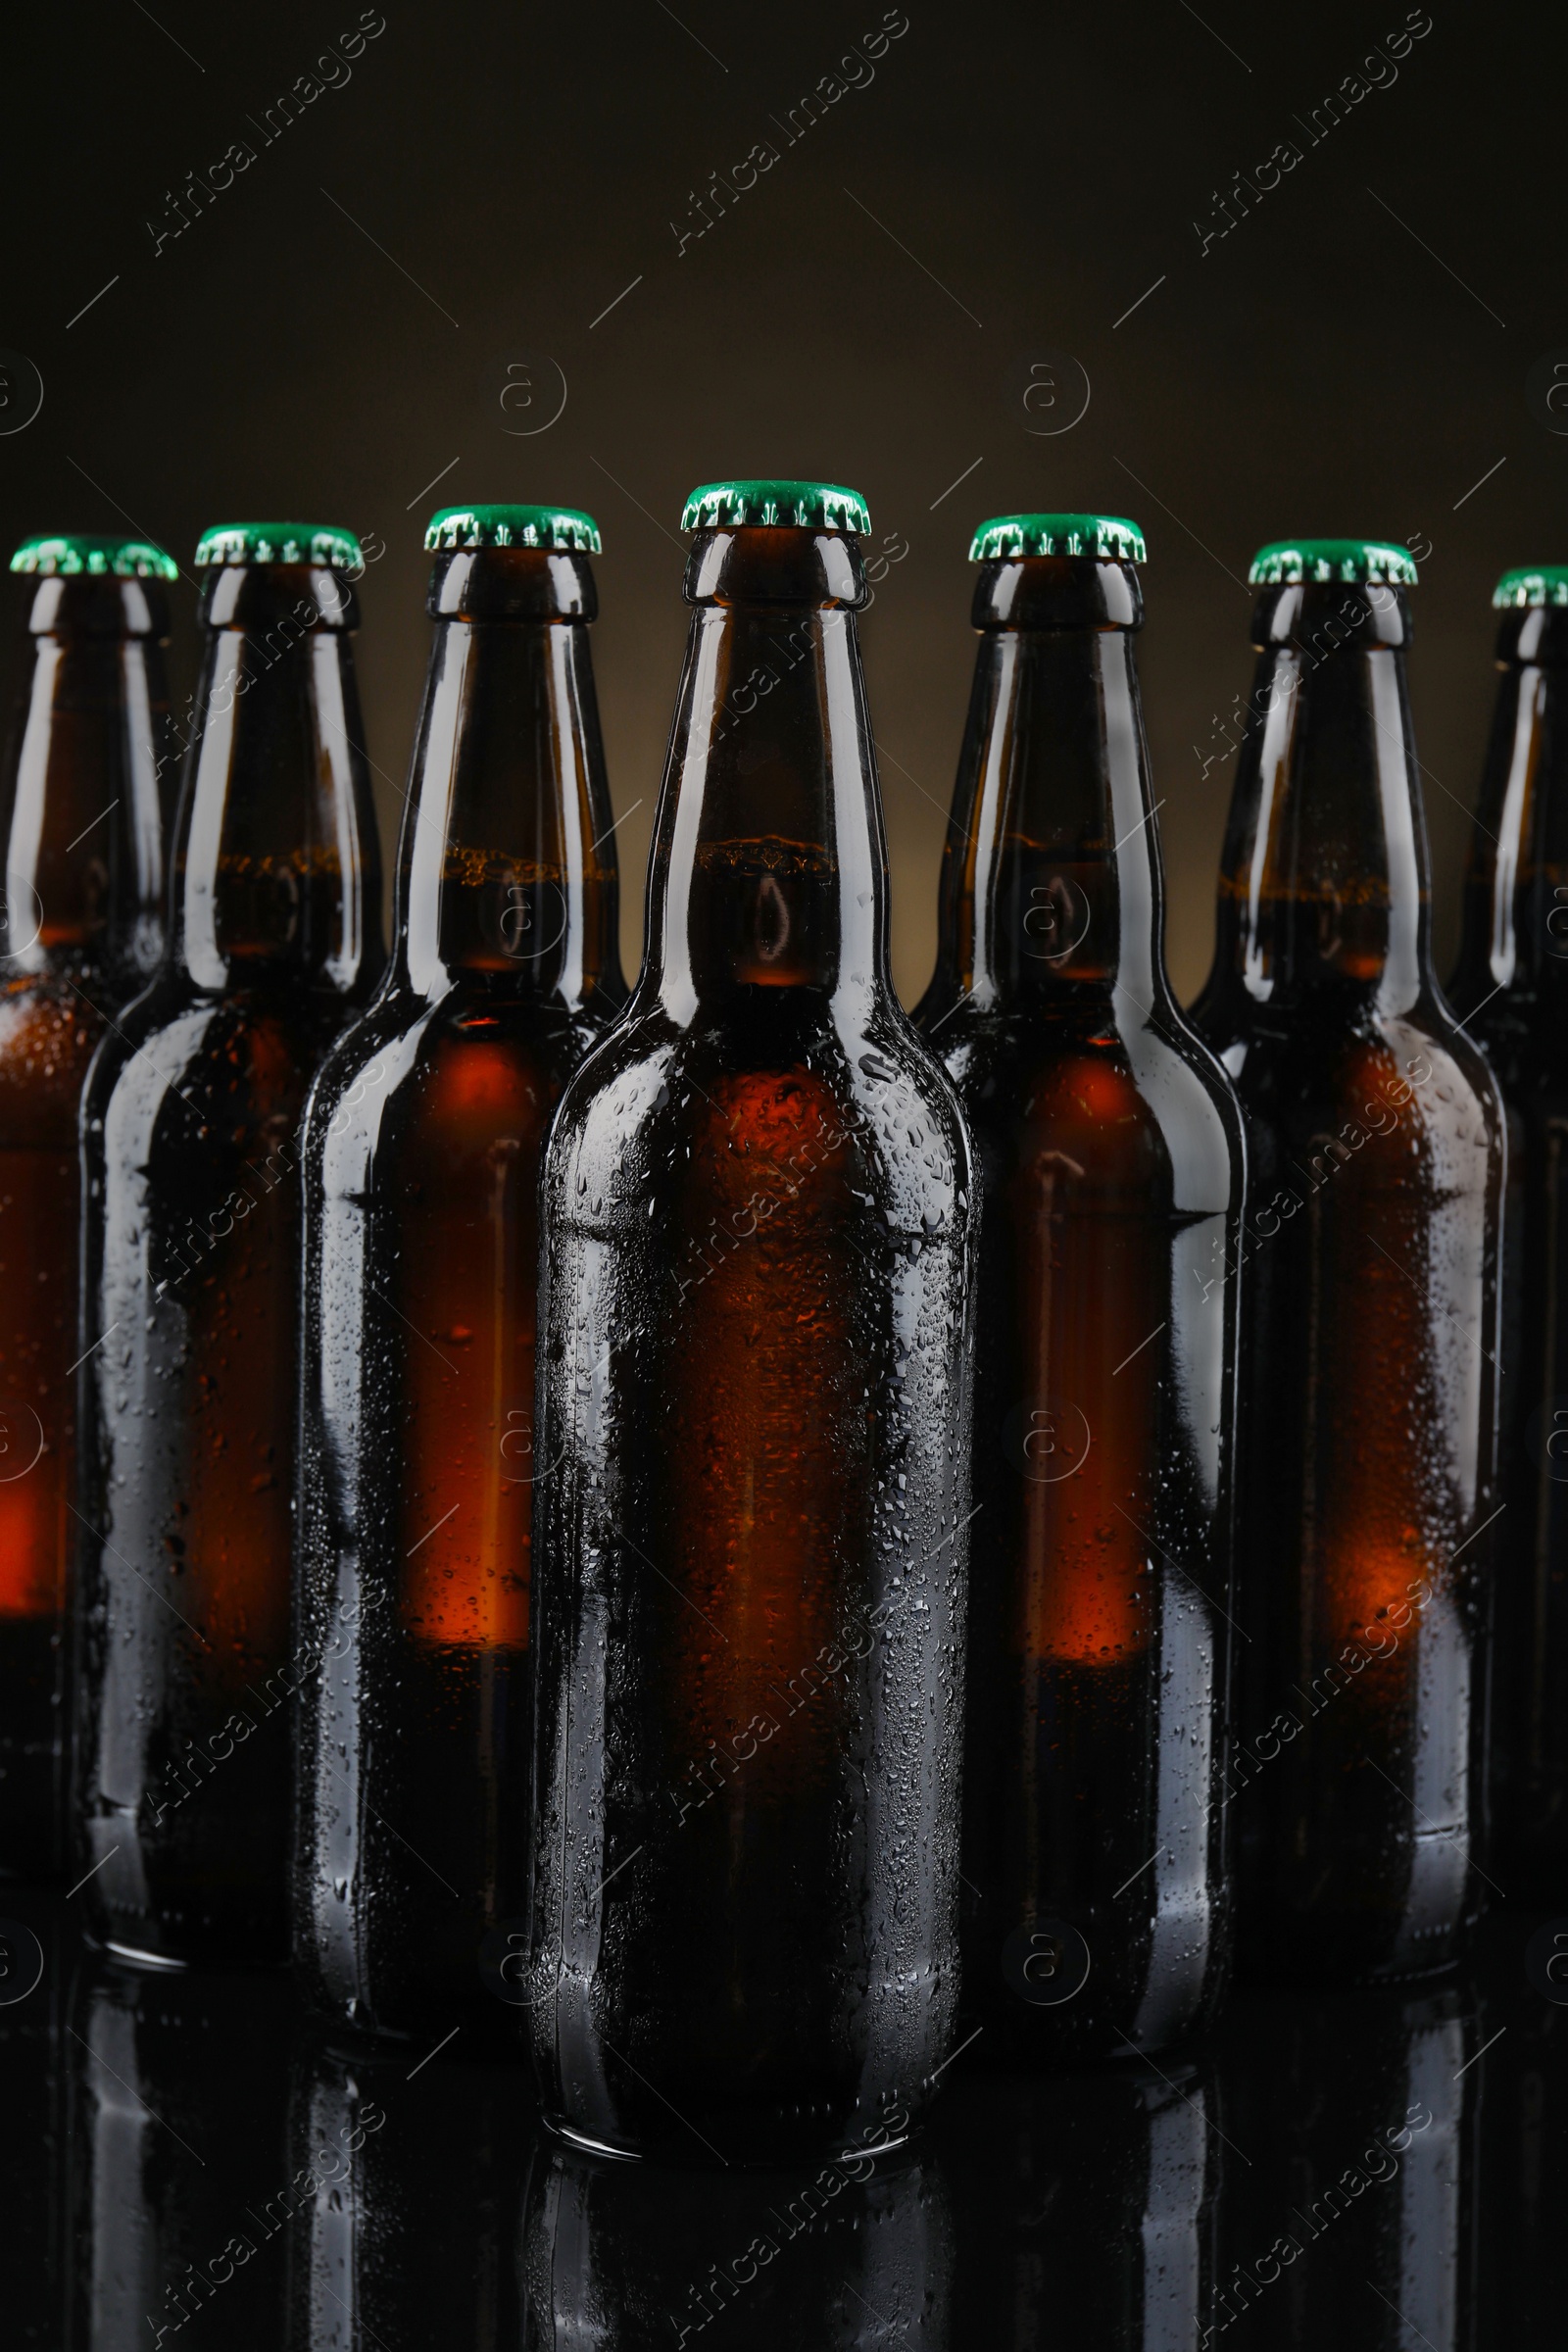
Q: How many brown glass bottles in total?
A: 7